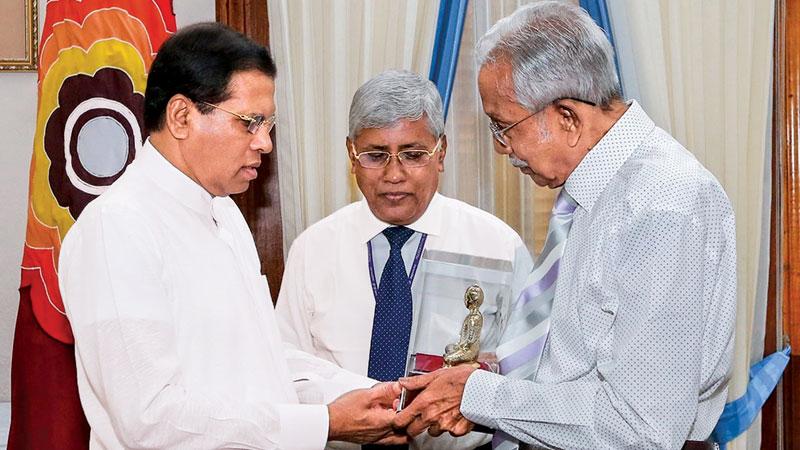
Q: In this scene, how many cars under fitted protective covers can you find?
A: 0